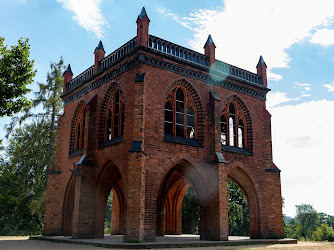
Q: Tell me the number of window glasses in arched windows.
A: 11